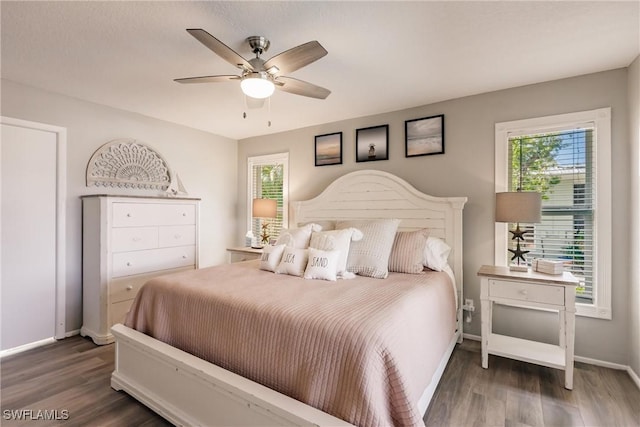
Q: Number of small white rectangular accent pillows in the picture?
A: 3